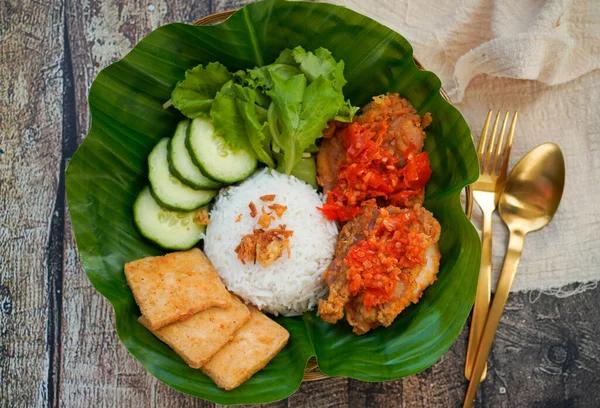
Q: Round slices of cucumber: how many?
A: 4